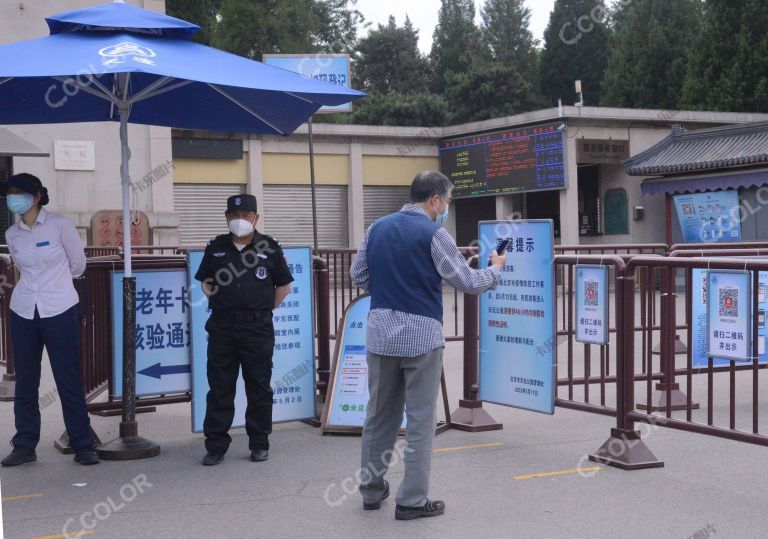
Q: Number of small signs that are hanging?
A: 2